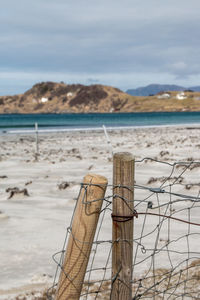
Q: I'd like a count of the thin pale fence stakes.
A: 2